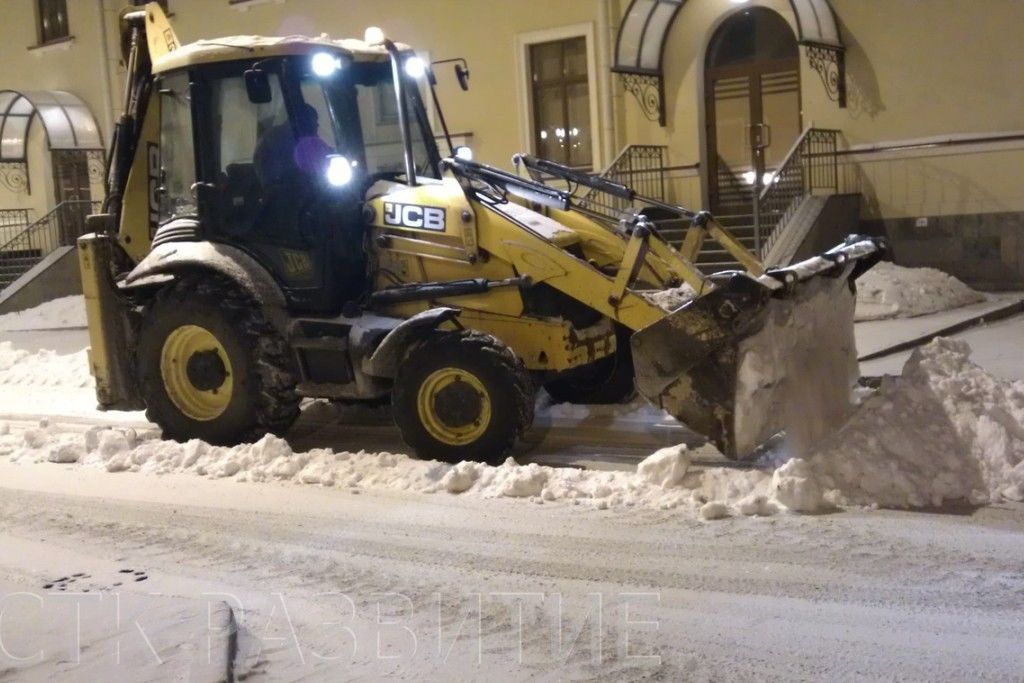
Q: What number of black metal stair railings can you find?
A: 4